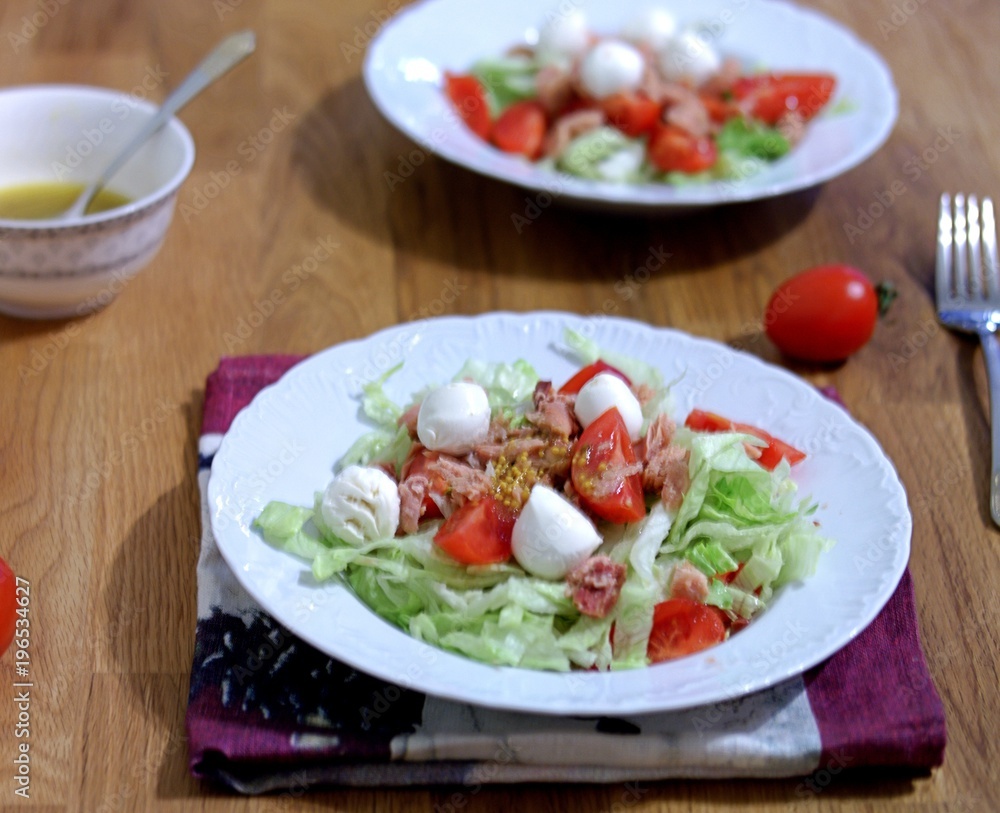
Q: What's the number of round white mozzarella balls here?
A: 8